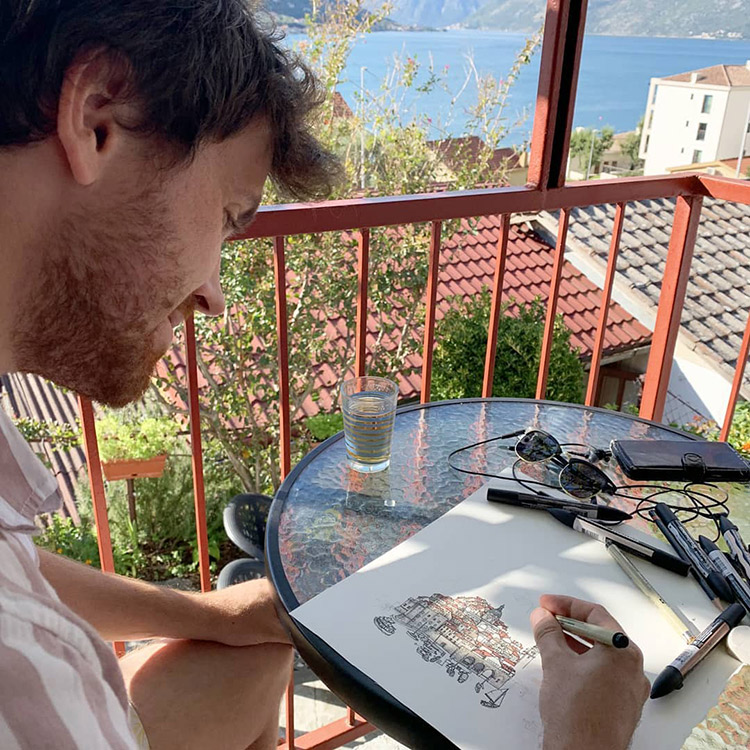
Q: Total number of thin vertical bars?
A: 9